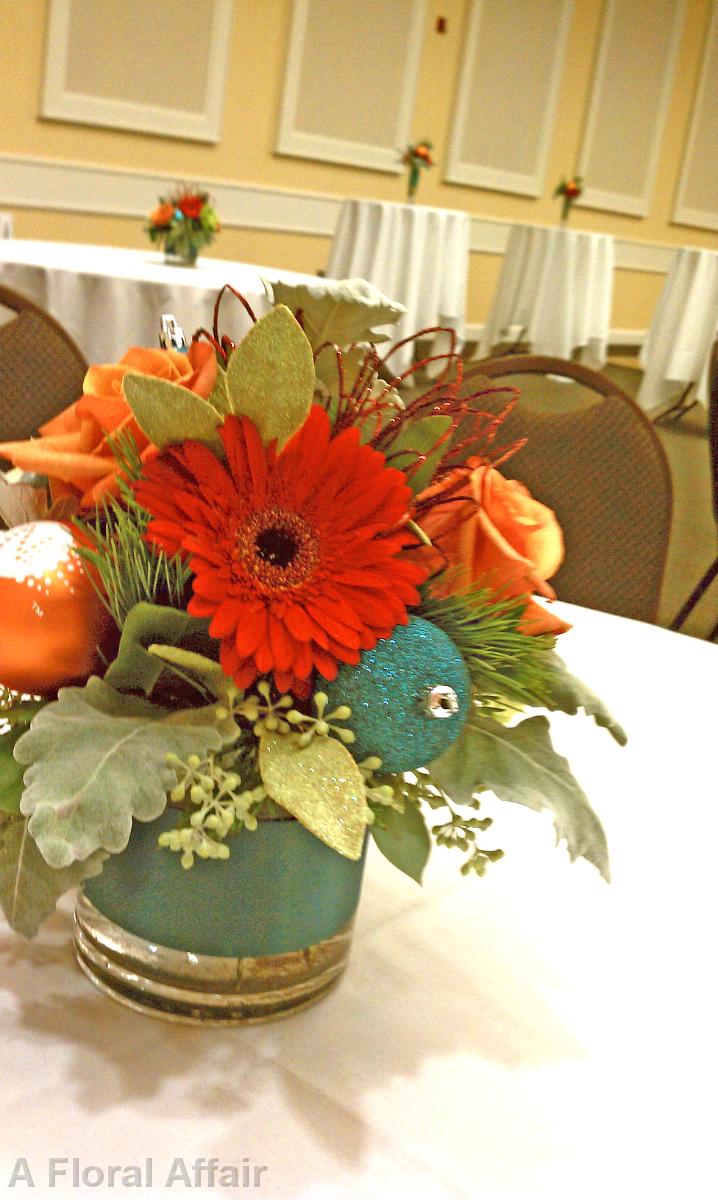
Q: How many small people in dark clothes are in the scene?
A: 0